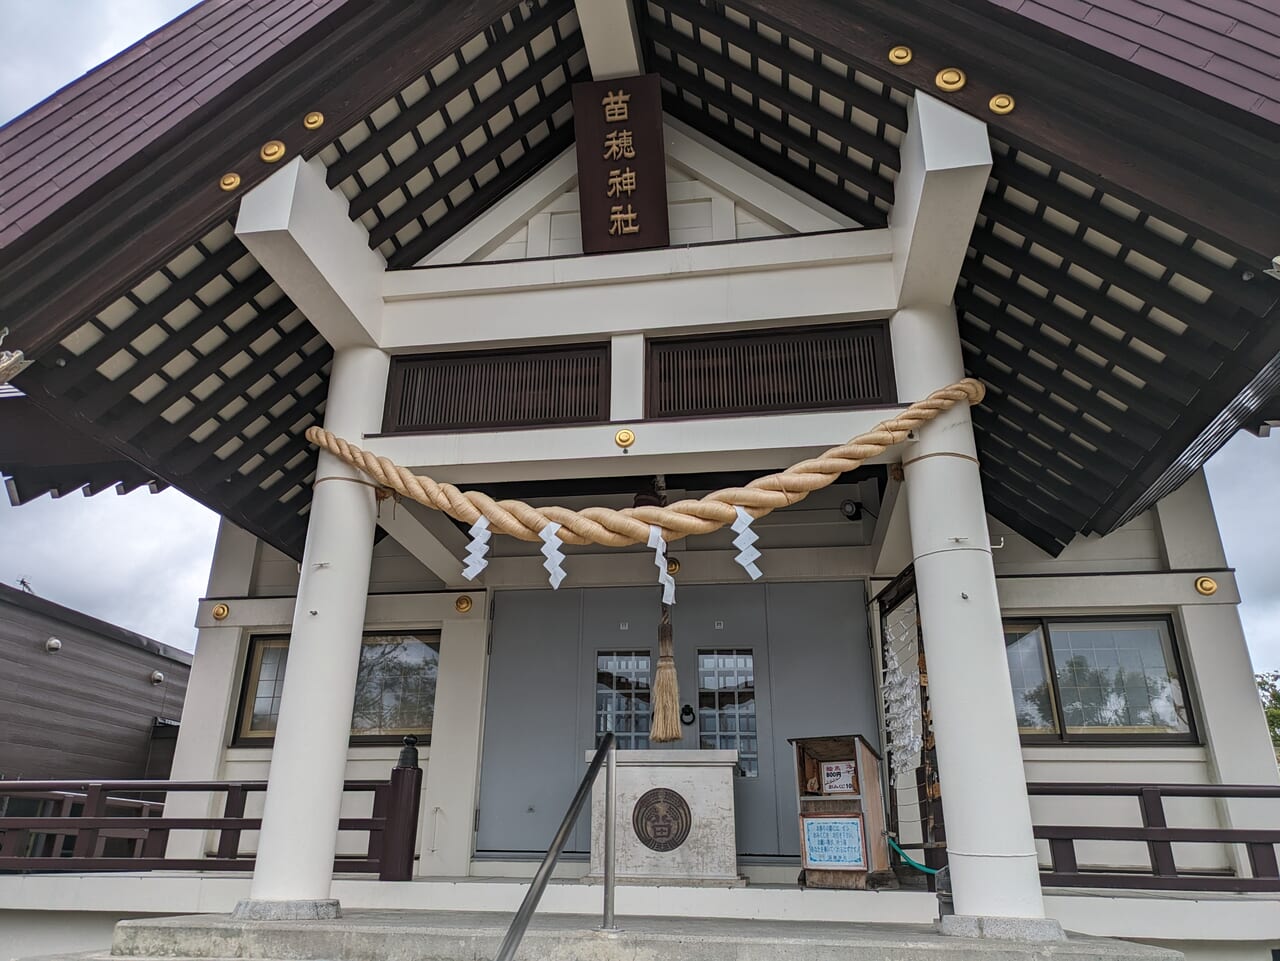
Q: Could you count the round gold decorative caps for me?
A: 11